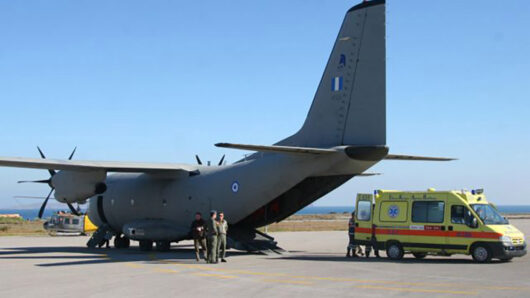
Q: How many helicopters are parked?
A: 1